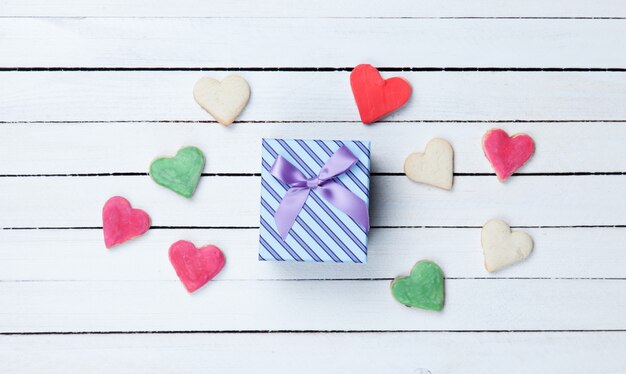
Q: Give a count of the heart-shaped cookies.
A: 9